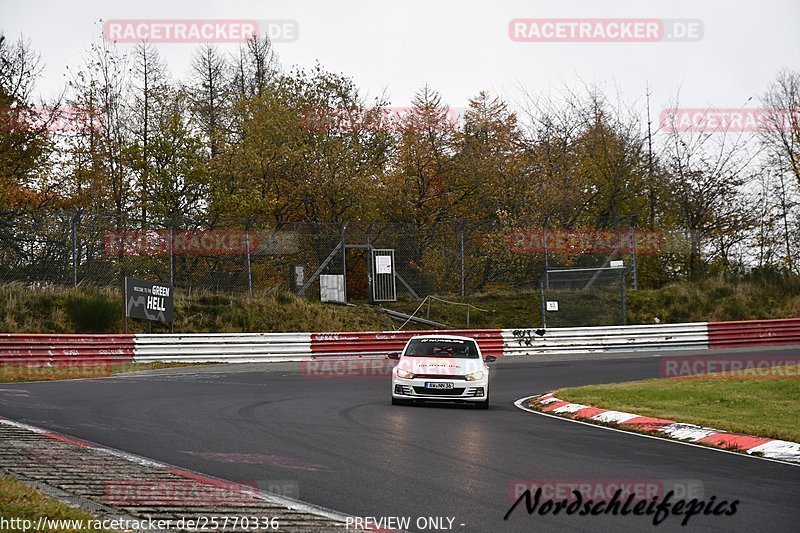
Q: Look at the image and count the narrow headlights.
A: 2